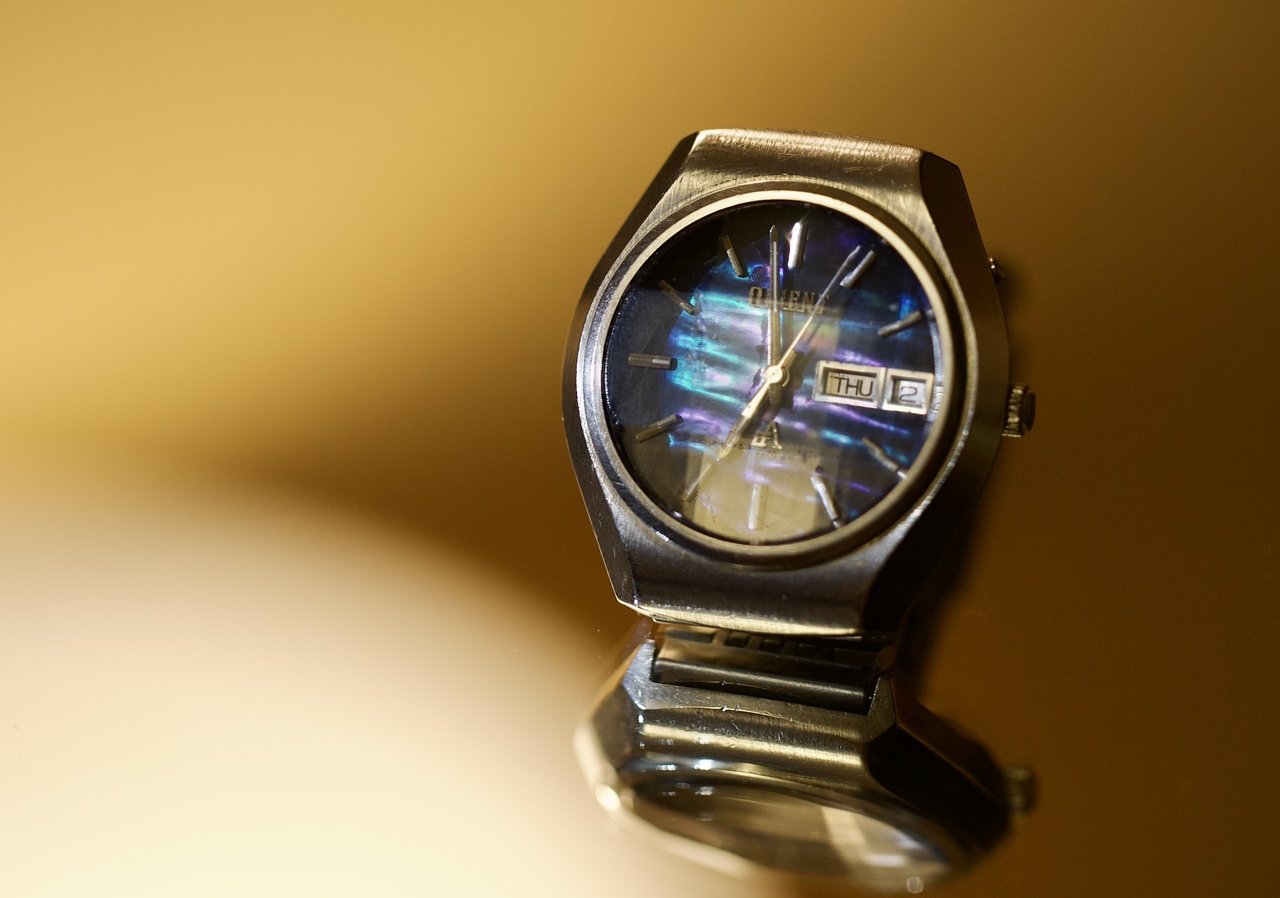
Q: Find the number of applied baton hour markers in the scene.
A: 11